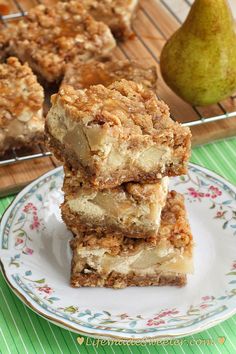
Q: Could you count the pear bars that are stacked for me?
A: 3